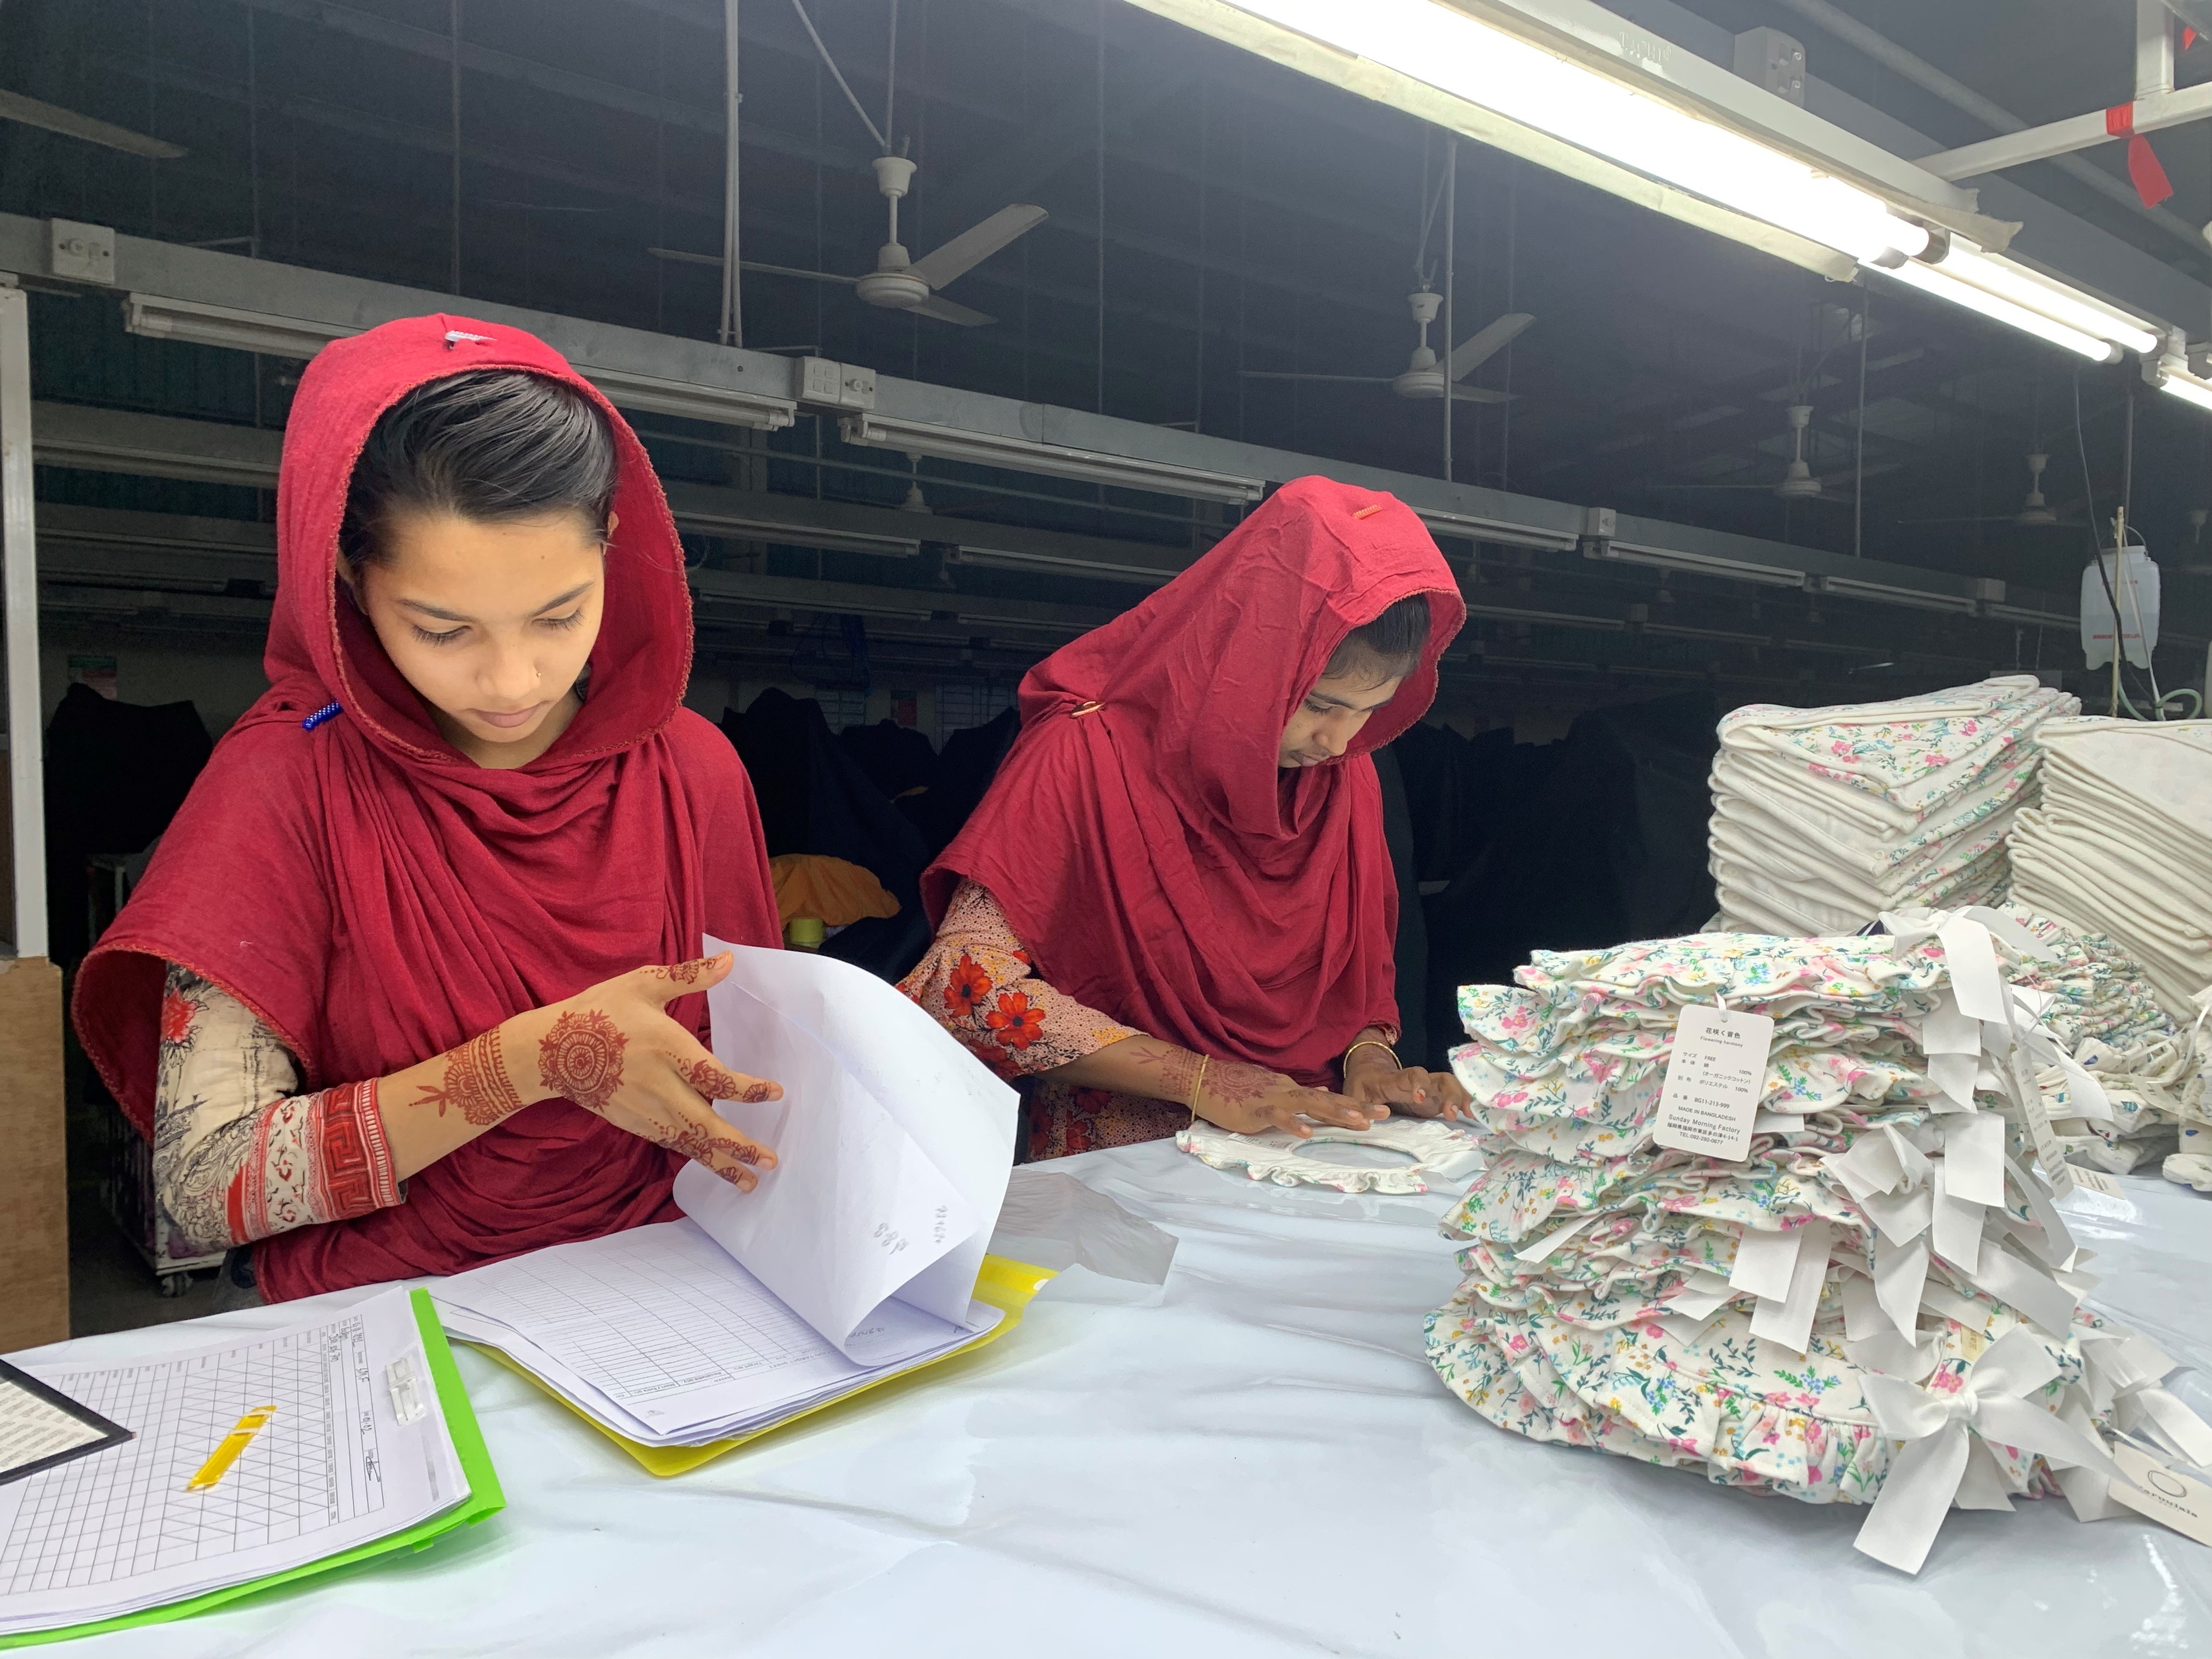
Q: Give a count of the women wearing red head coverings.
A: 2